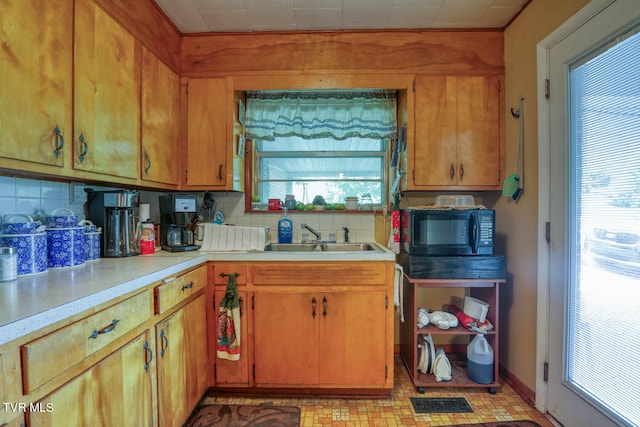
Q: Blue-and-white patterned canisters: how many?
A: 3